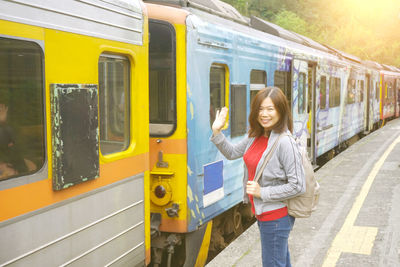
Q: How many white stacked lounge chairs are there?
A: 0